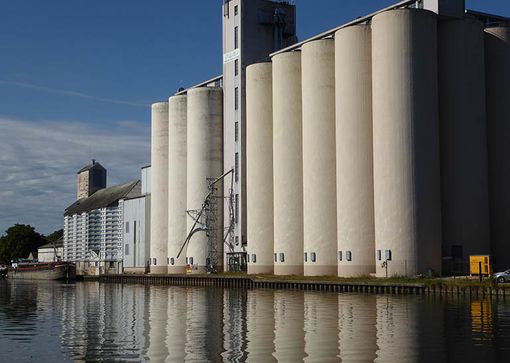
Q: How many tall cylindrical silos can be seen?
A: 10